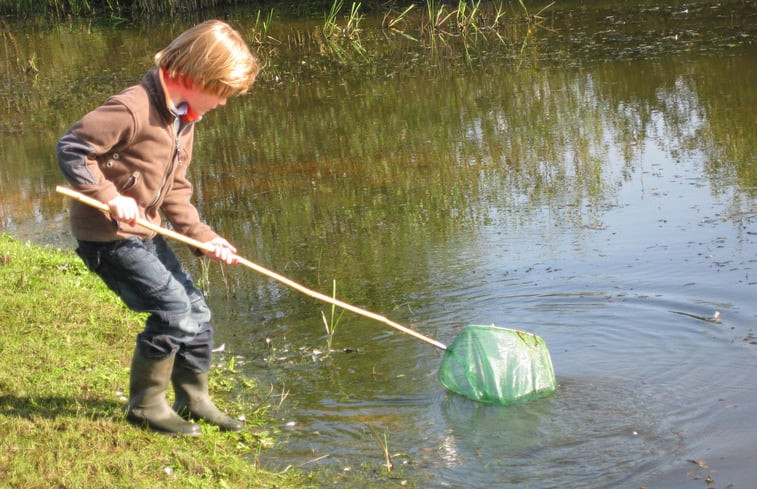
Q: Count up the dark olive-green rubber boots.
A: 2